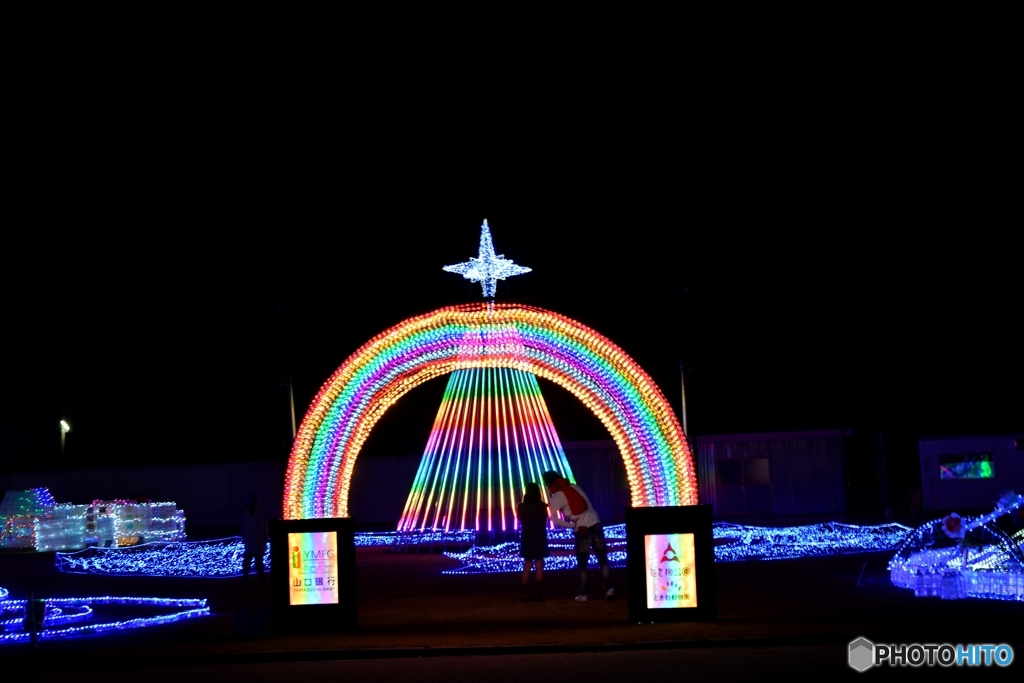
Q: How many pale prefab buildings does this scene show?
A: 2